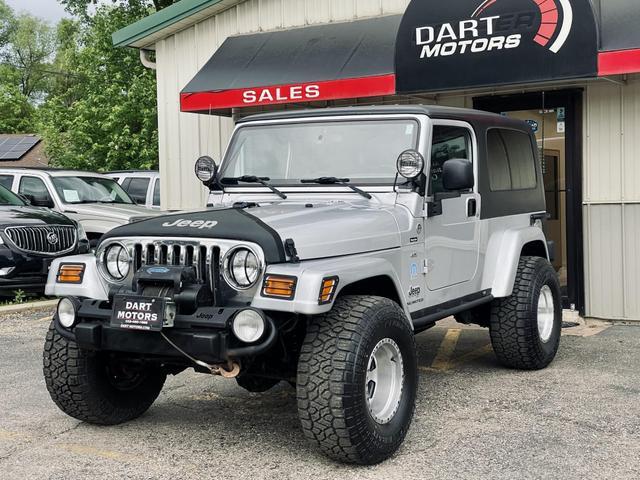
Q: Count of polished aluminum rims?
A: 2